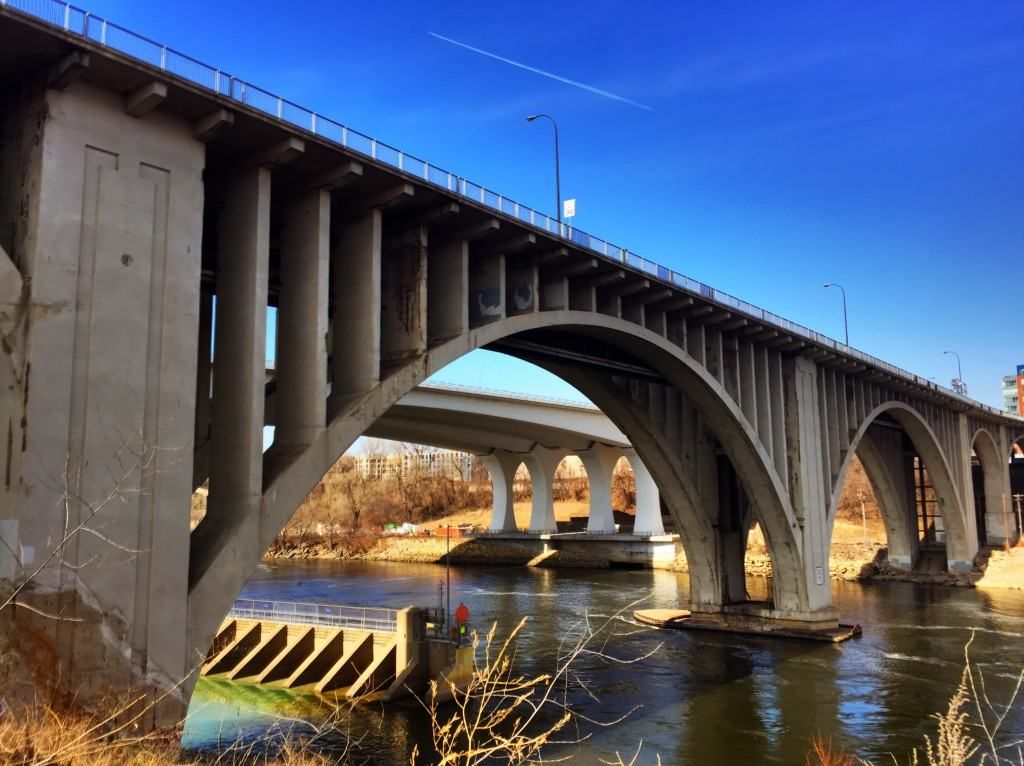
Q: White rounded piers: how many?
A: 4